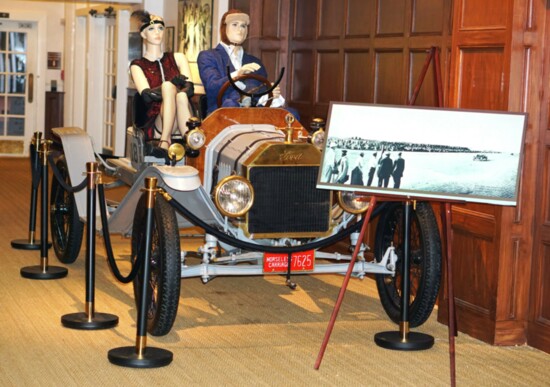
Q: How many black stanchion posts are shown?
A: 5